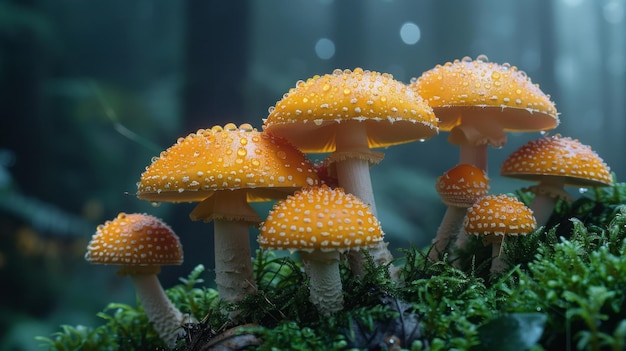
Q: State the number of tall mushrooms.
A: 3